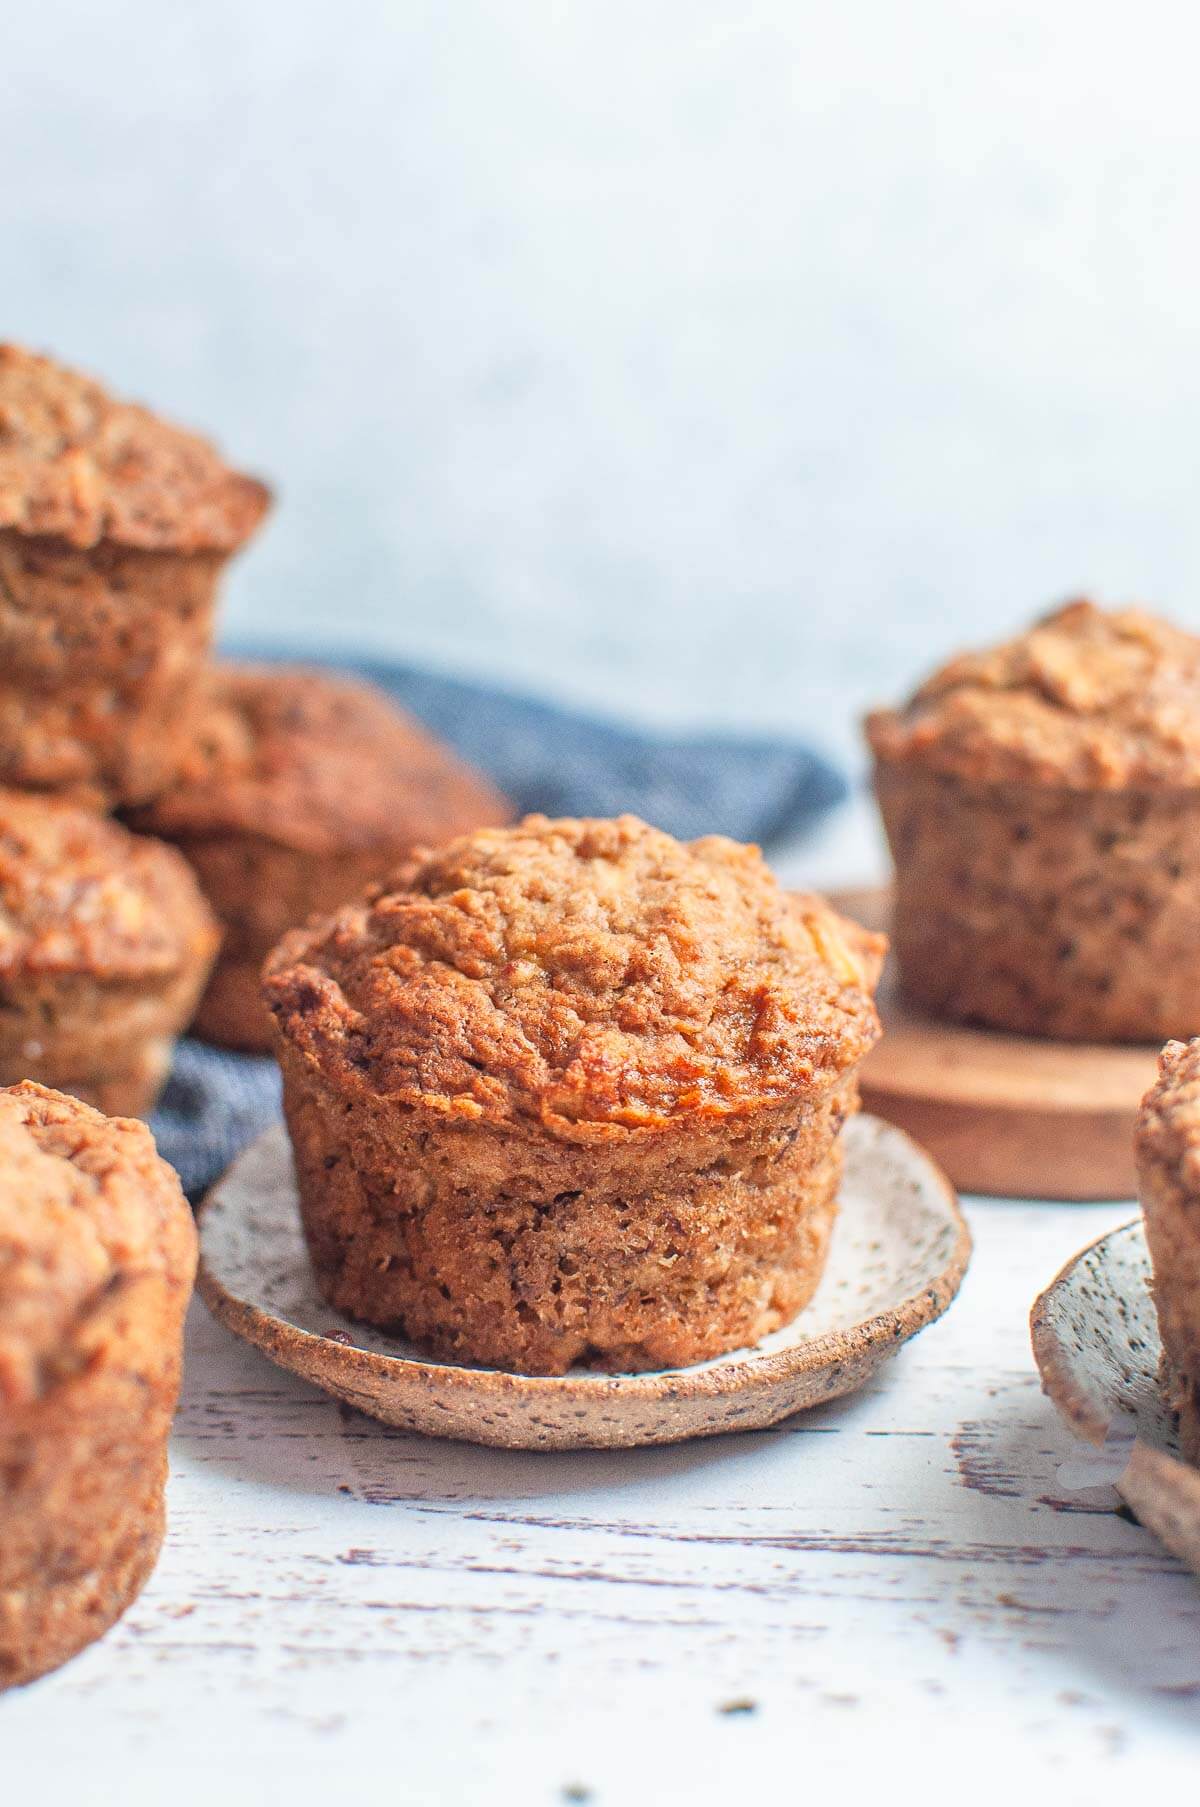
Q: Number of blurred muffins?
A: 6